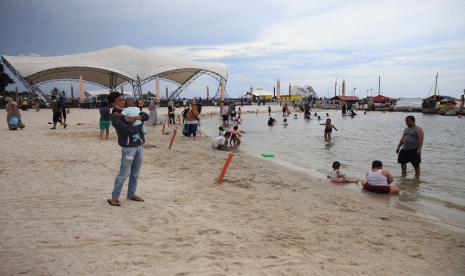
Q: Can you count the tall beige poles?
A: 5